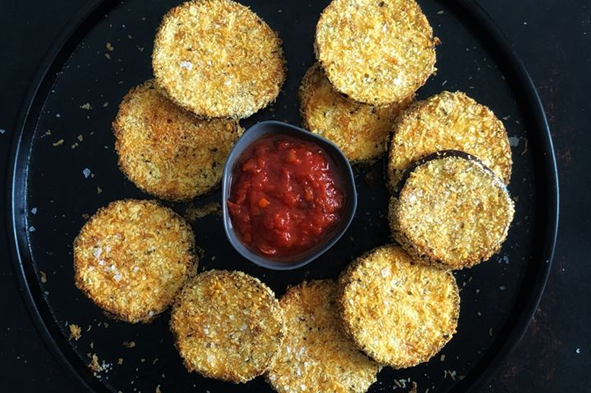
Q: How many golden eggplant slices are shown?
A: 10